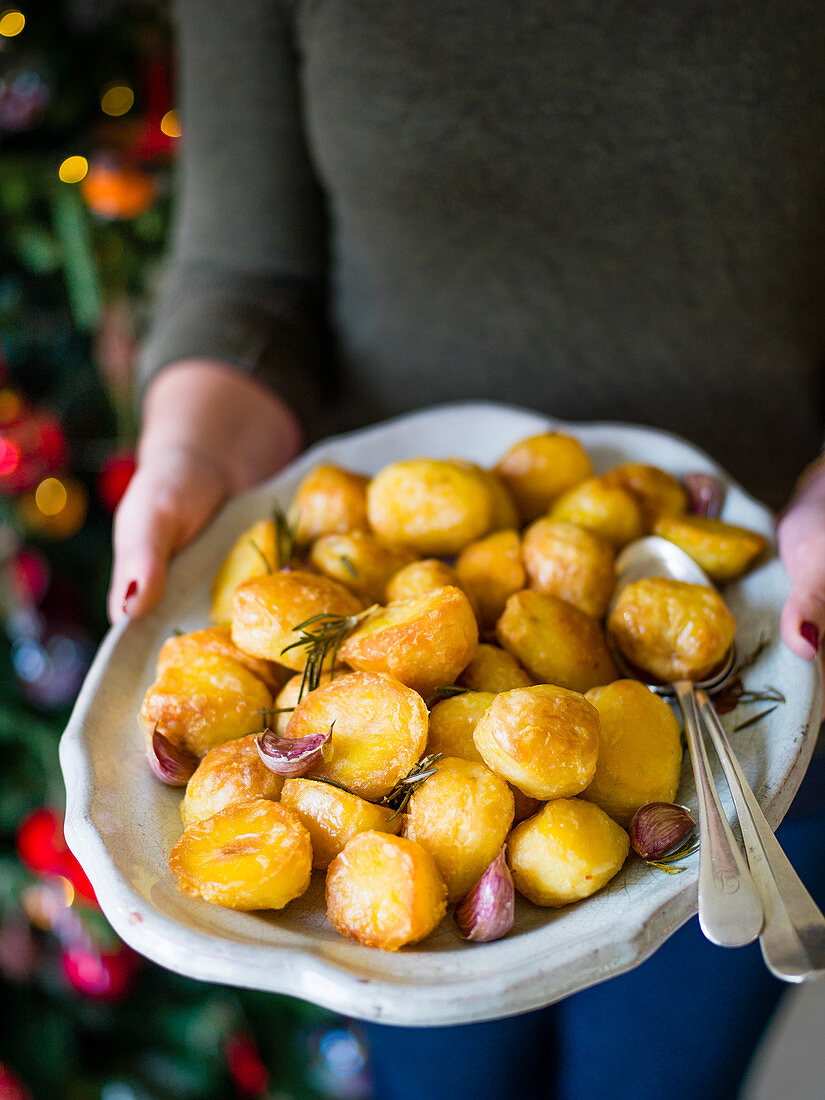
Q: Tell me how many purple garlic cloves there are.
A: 5